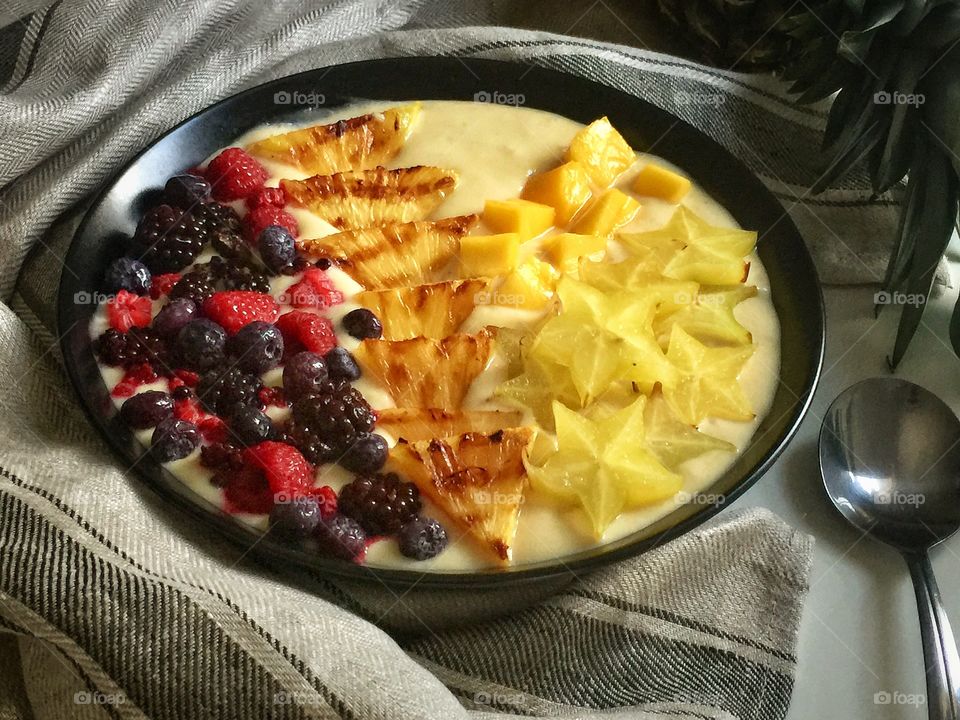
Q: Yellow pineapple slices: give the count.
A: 7